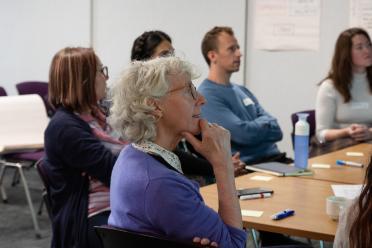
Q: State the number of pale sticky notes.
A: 4